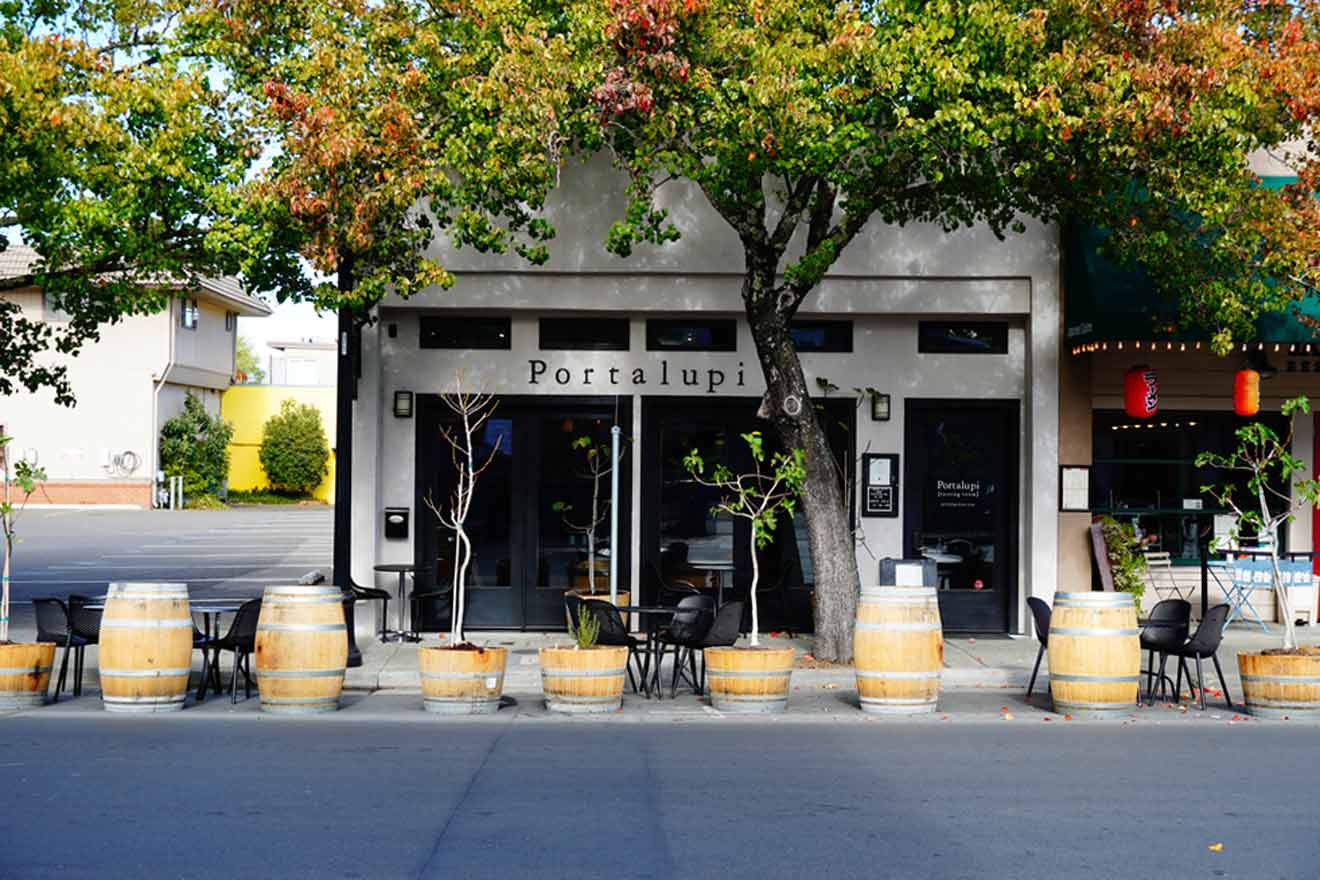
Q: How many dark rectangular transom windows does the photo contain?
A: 5